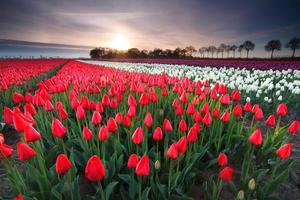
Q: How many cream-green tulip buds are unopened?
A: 3